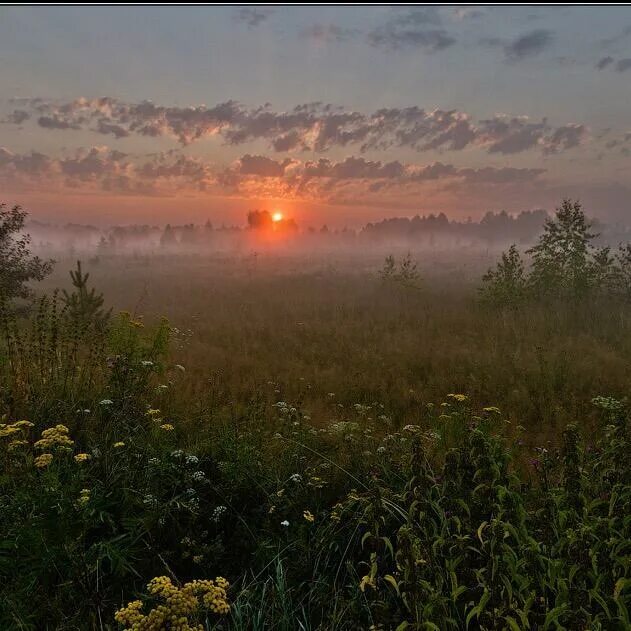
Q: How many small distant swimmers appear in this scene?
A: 0